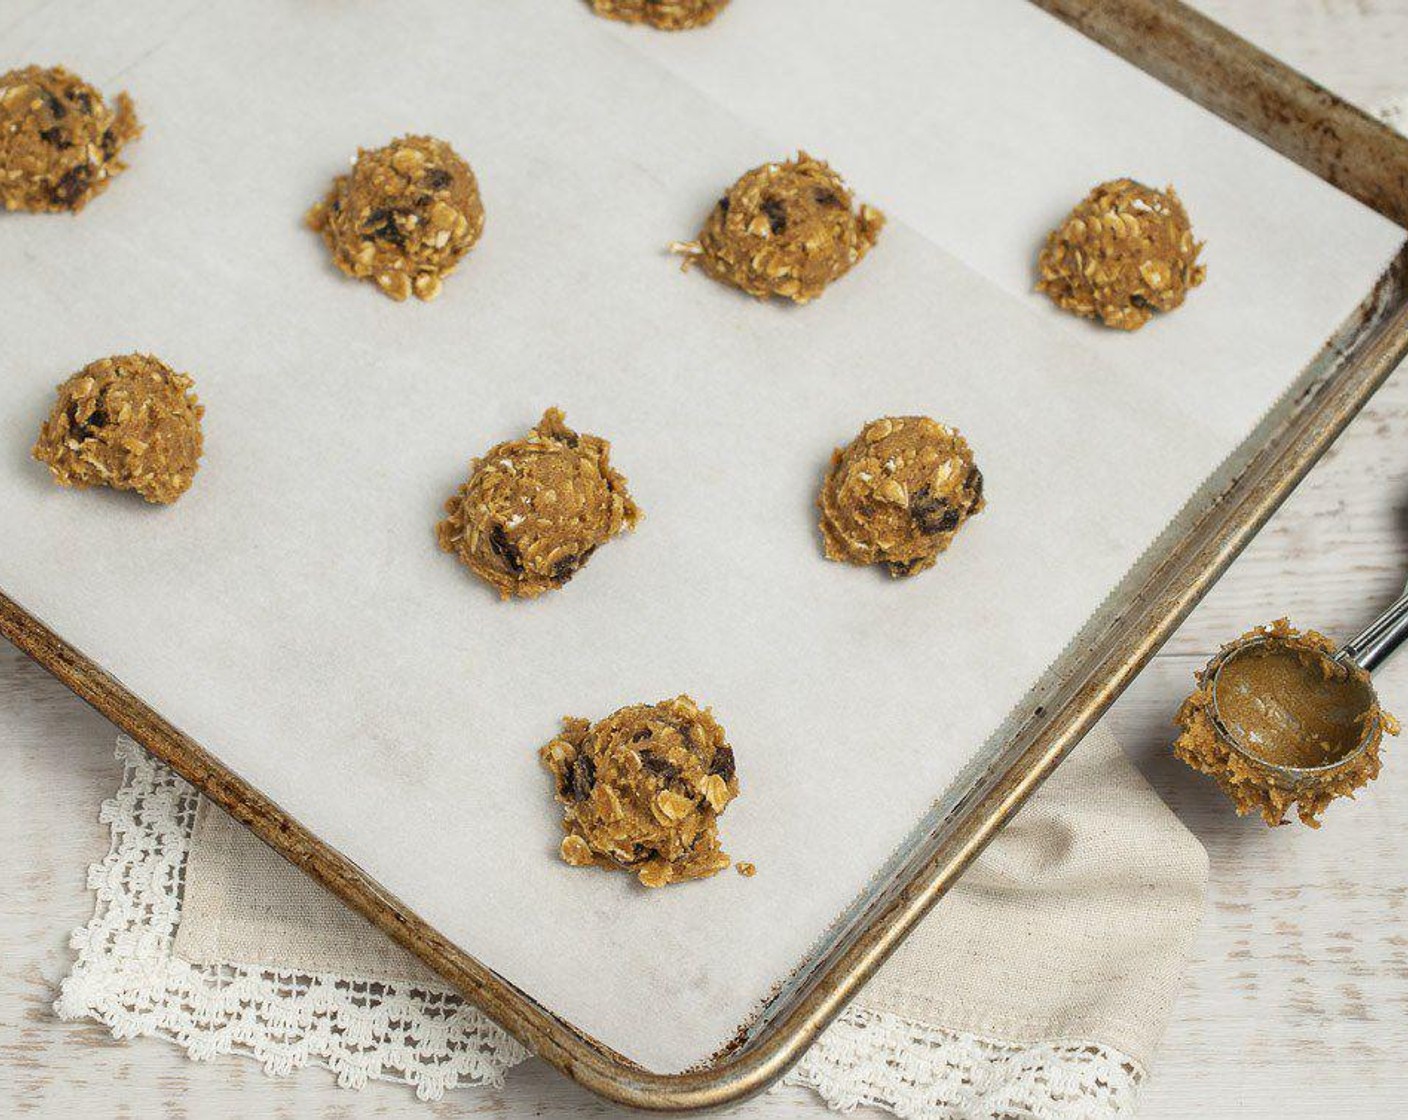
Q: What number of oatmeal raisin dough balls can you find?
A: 9